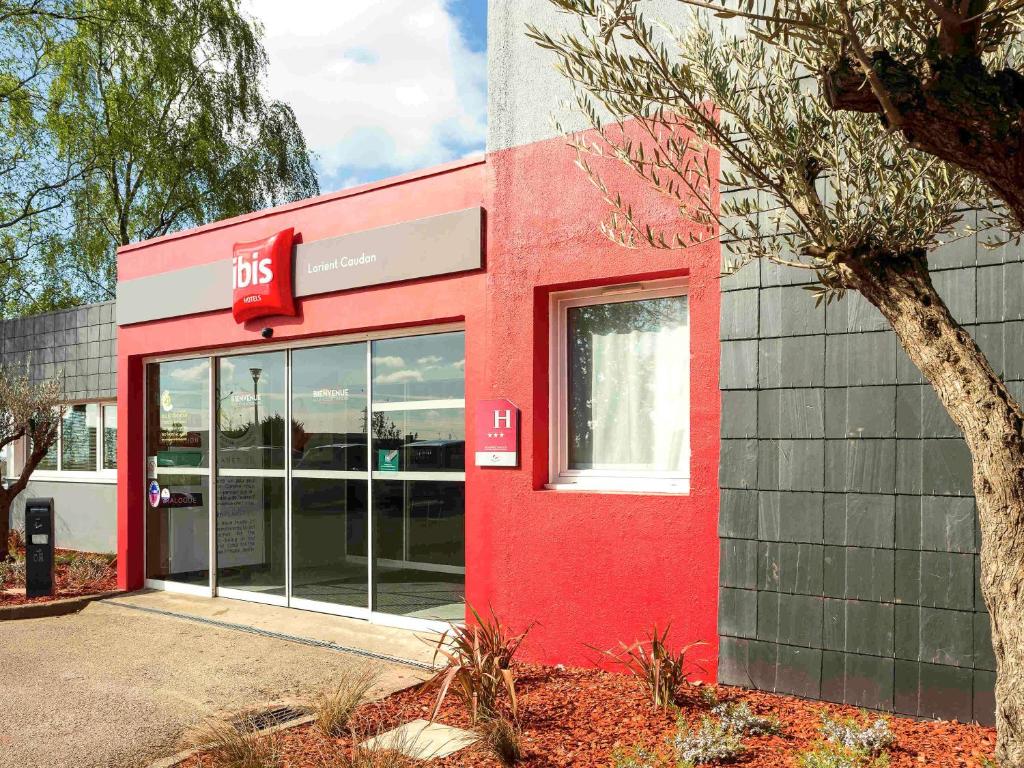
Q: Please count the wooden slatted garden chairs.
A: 0